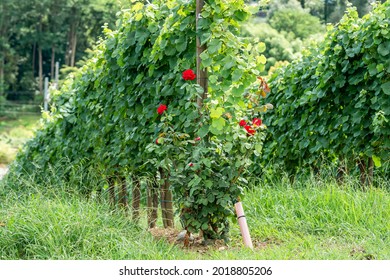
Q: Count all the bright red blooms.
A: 5